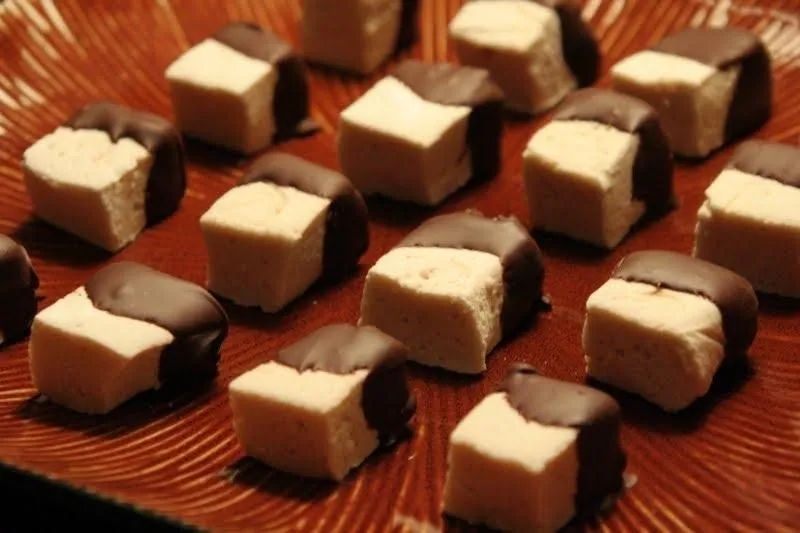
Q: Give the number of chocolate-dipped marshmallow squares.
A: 15